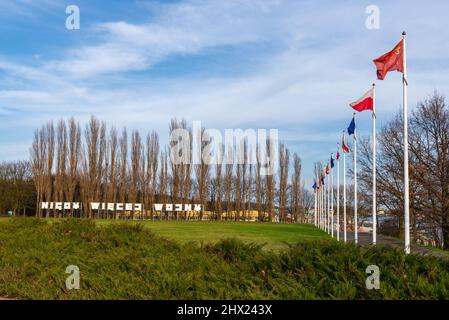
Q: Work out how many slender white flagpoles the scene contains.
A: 12